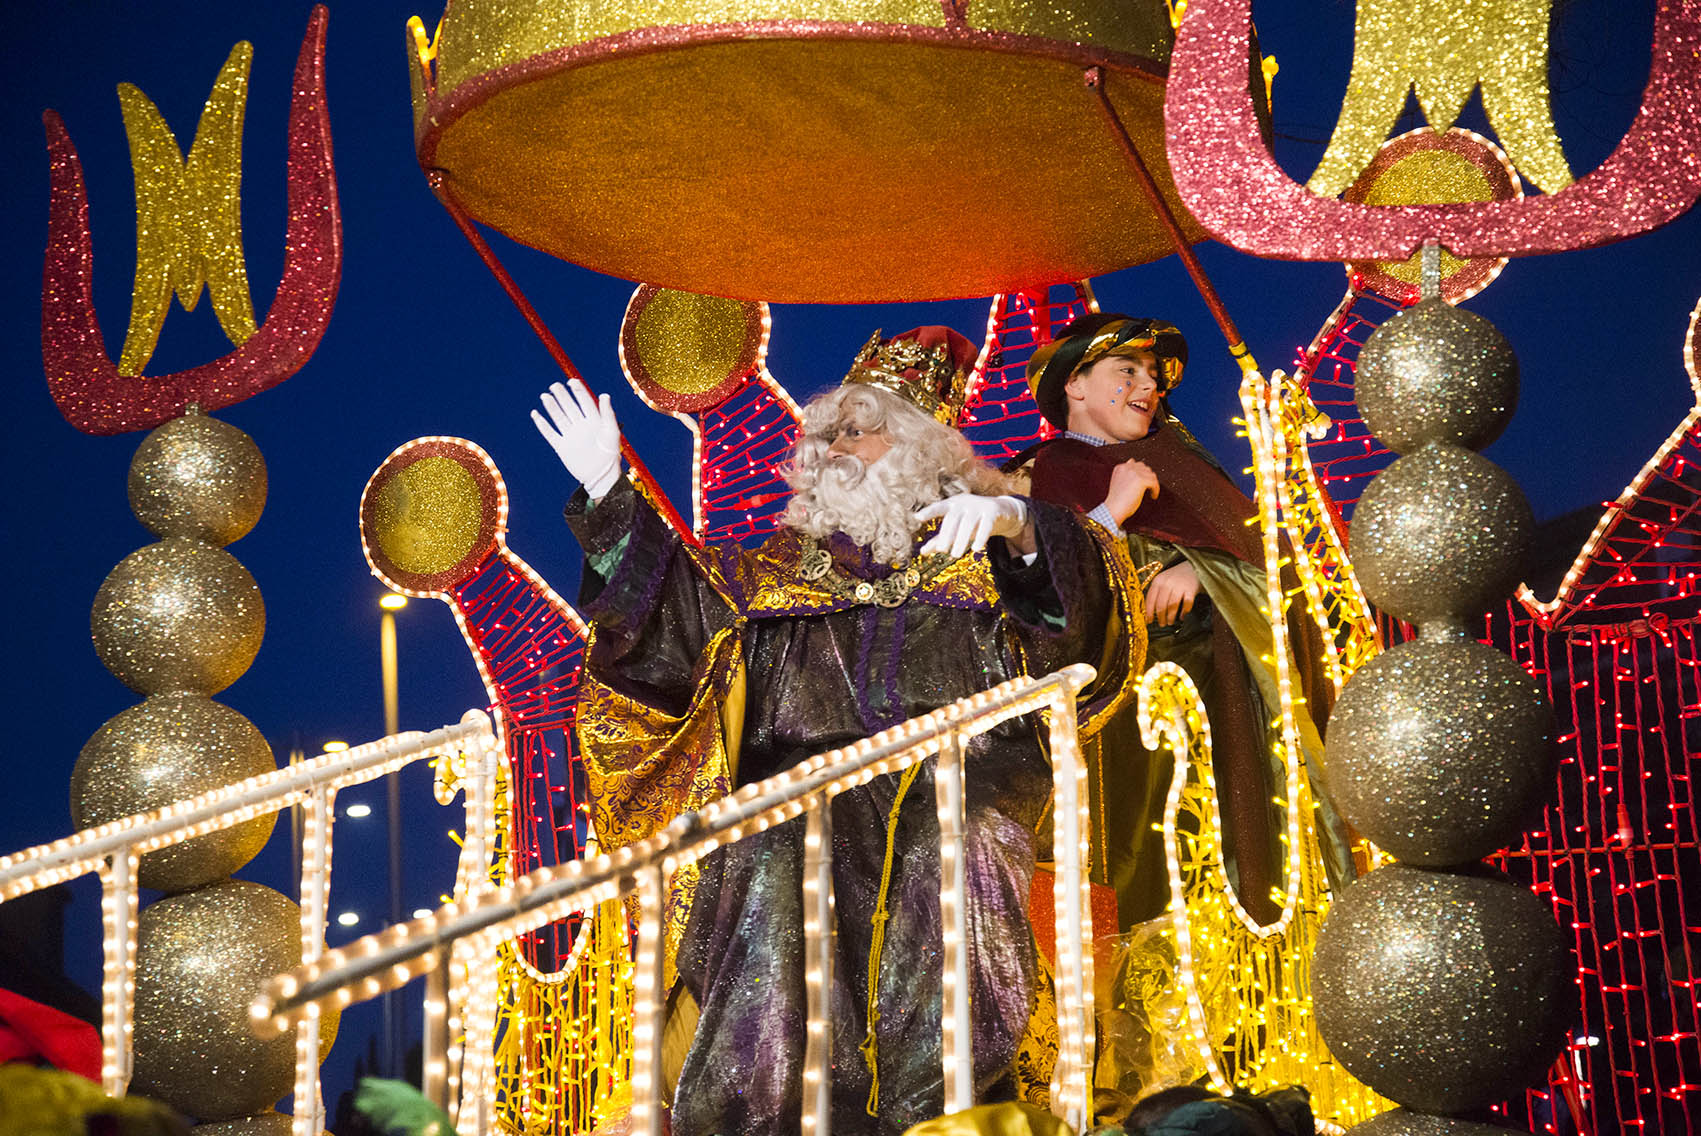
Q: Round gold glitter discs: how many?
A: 3